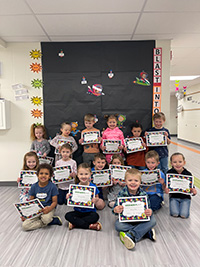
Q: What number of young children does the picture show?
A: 15